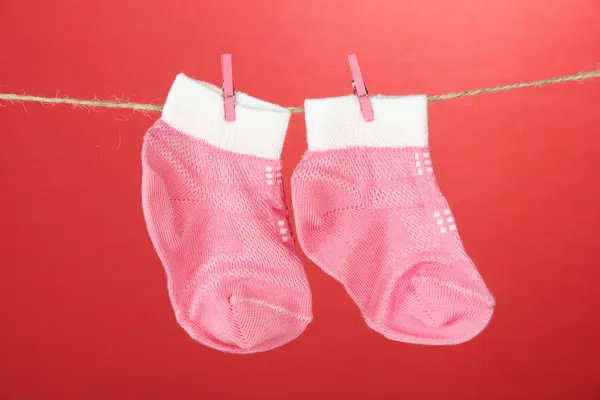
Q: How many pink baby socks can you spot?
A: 2